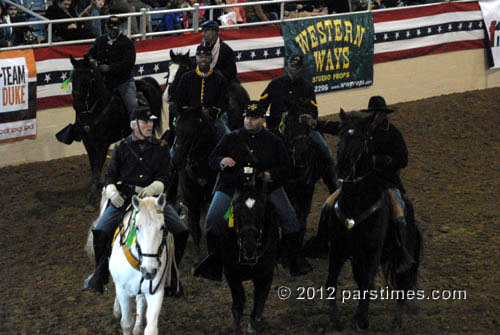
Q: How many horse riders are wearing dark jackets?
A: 7